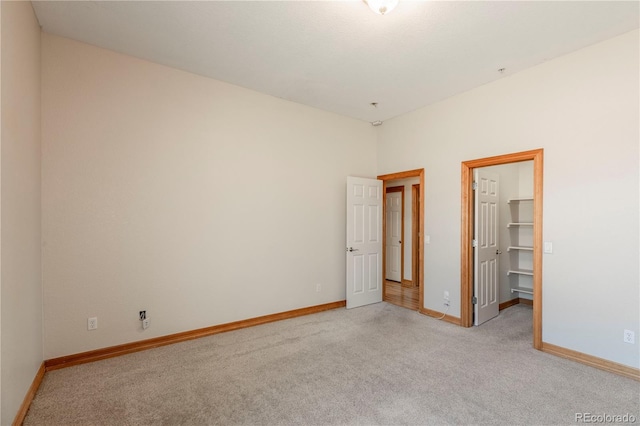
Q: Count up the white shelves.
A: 5